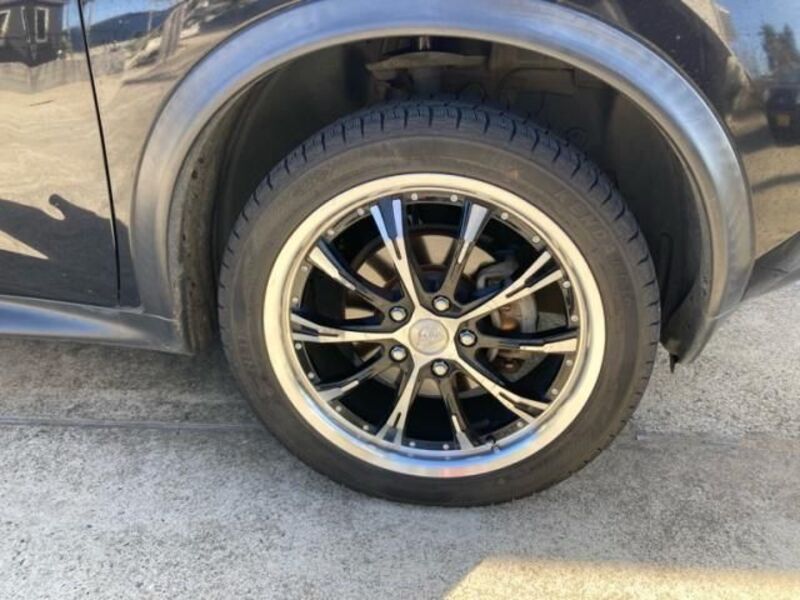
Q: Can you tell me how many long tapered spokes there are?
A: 10